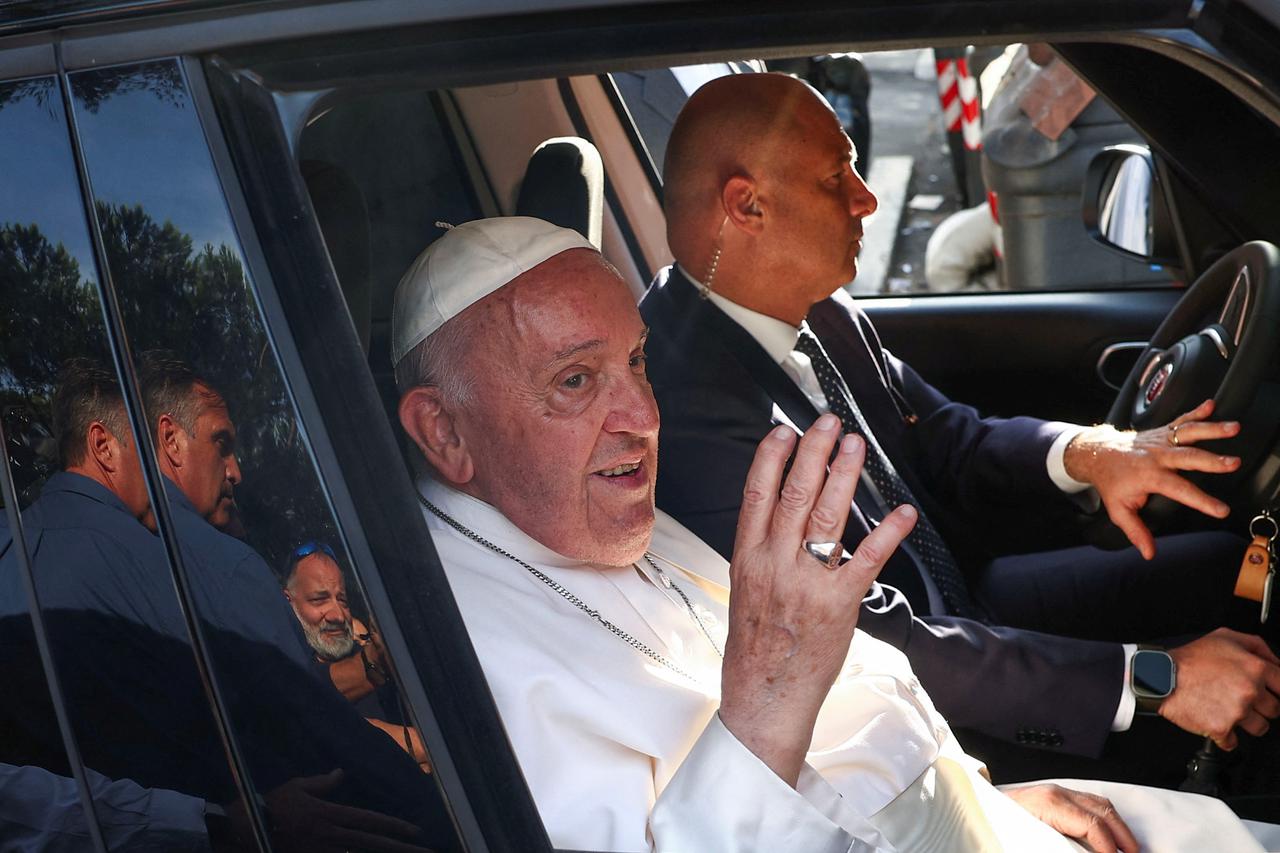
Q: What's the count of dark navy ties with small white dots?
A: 1